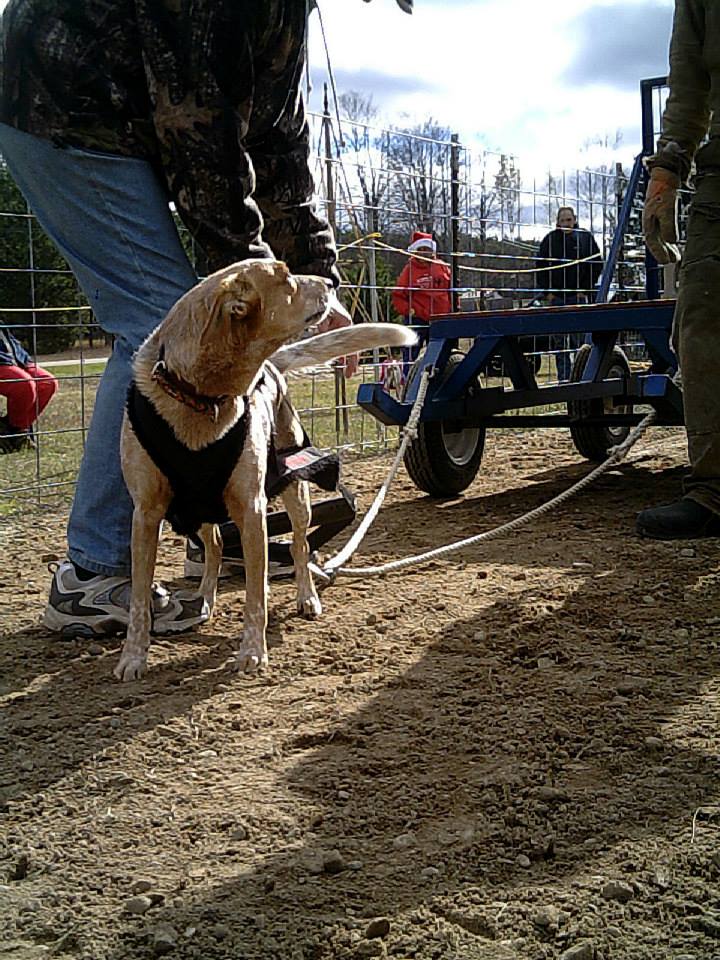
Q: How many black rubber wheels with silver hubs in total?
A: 2